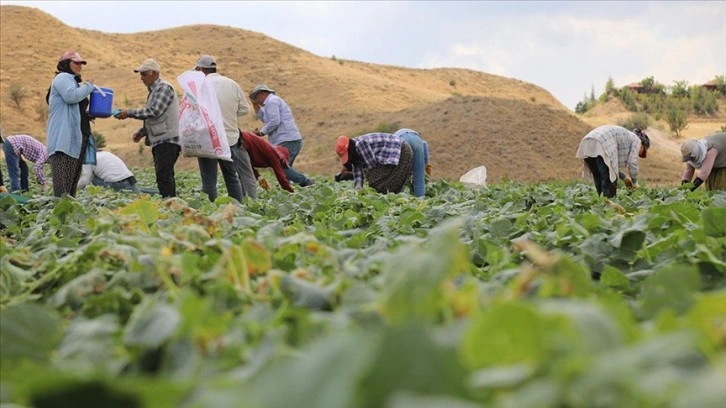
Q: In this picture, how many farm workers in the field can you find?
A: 11